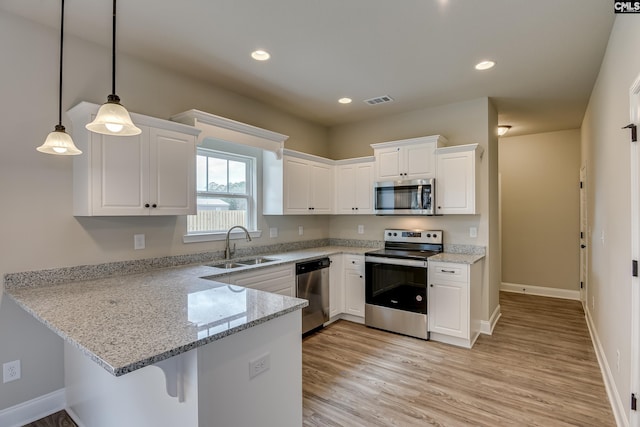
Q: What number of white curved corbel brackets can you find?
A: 1